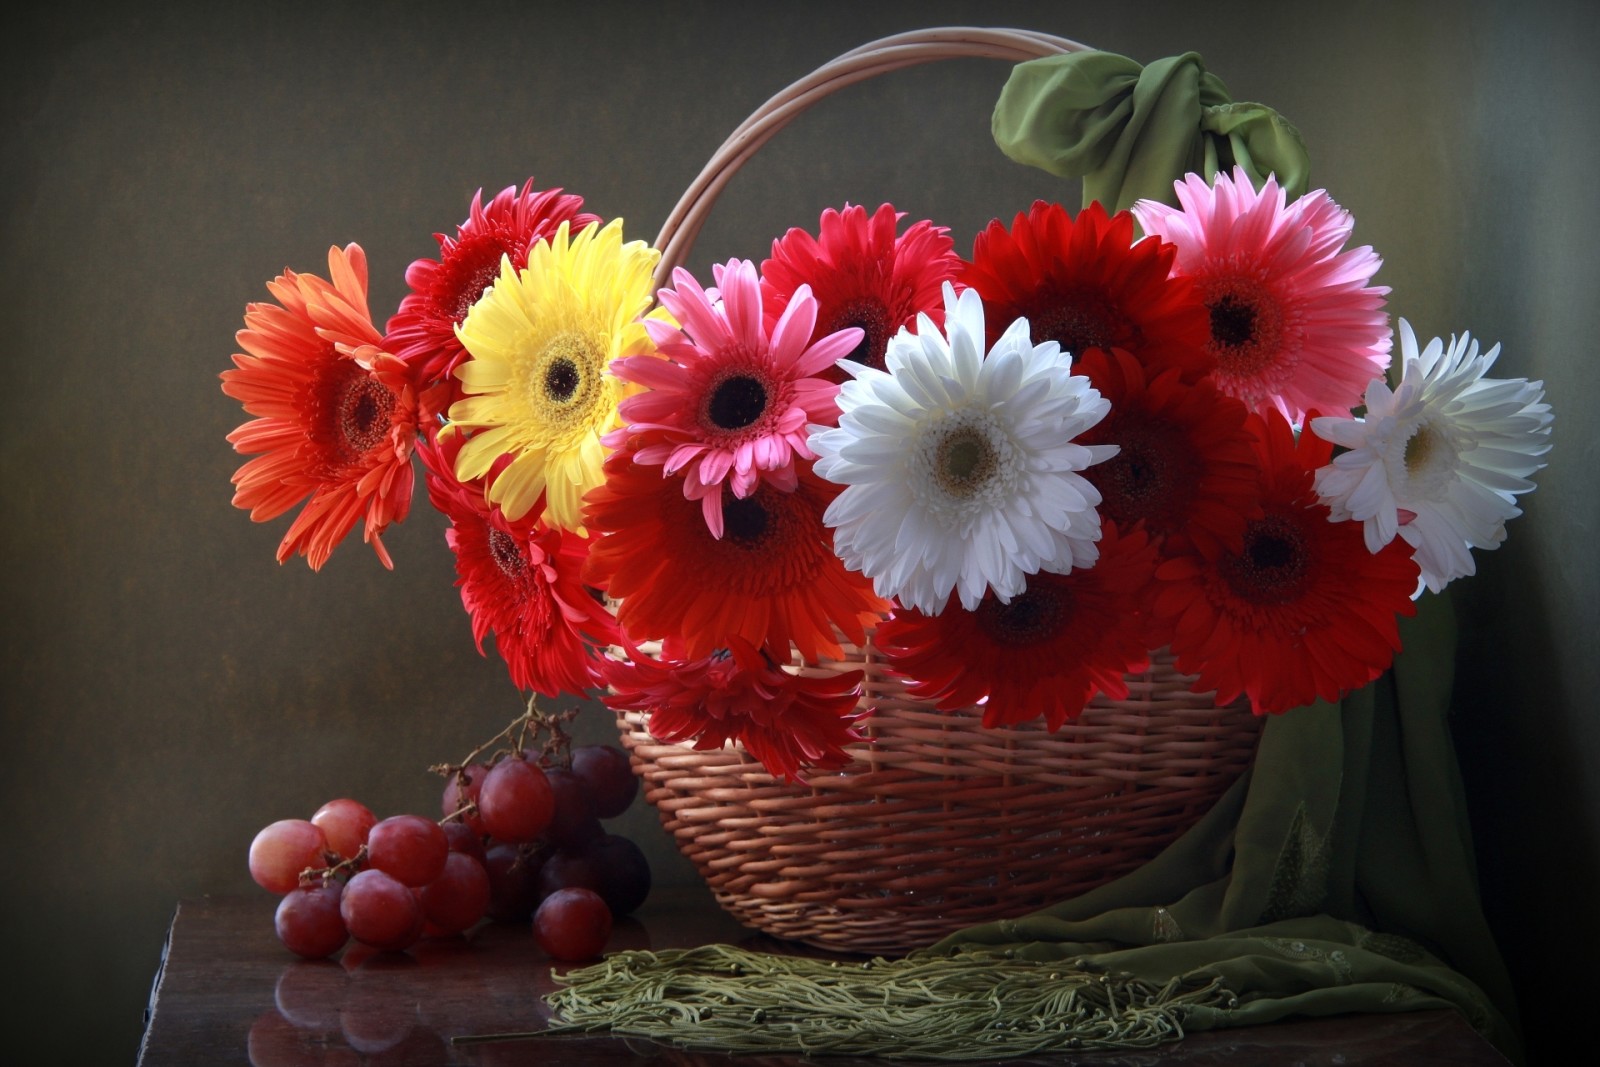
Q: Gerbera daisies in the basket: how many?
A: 15